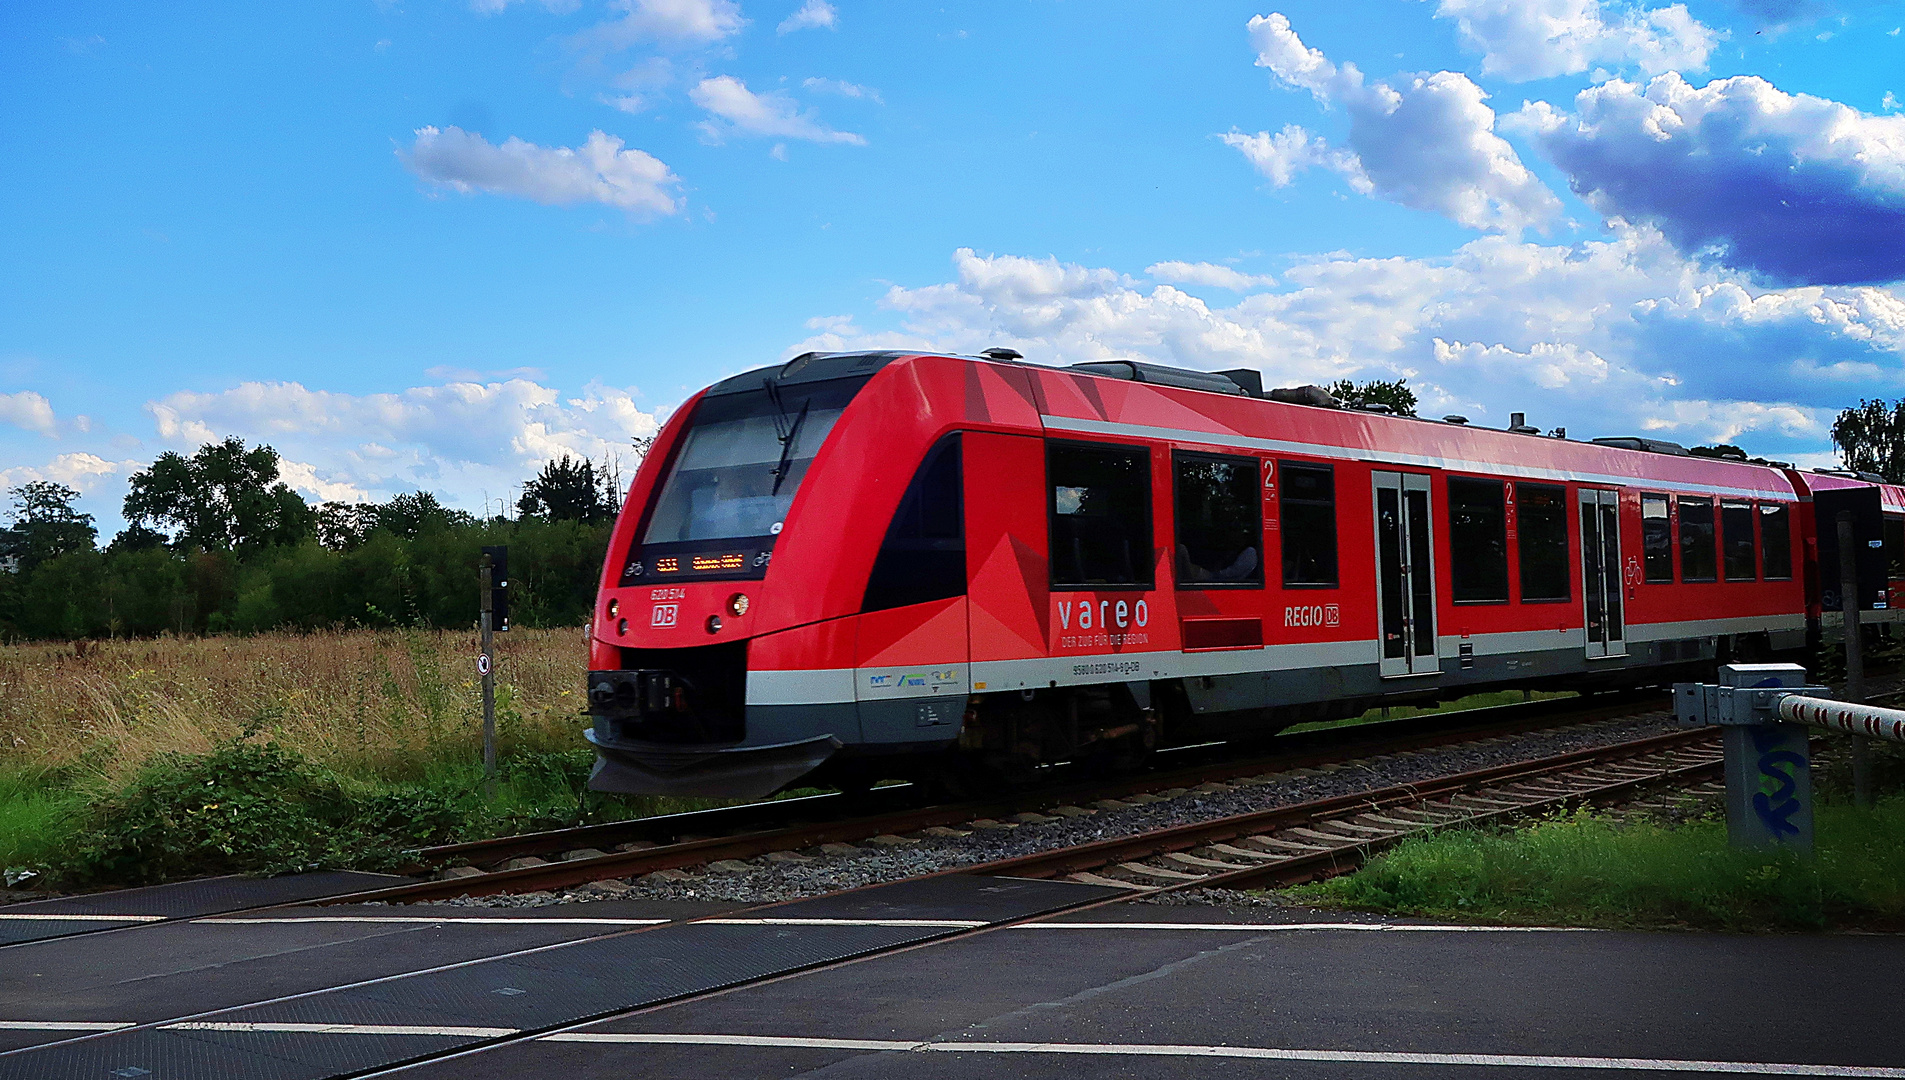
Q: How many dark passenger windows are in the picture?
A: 9